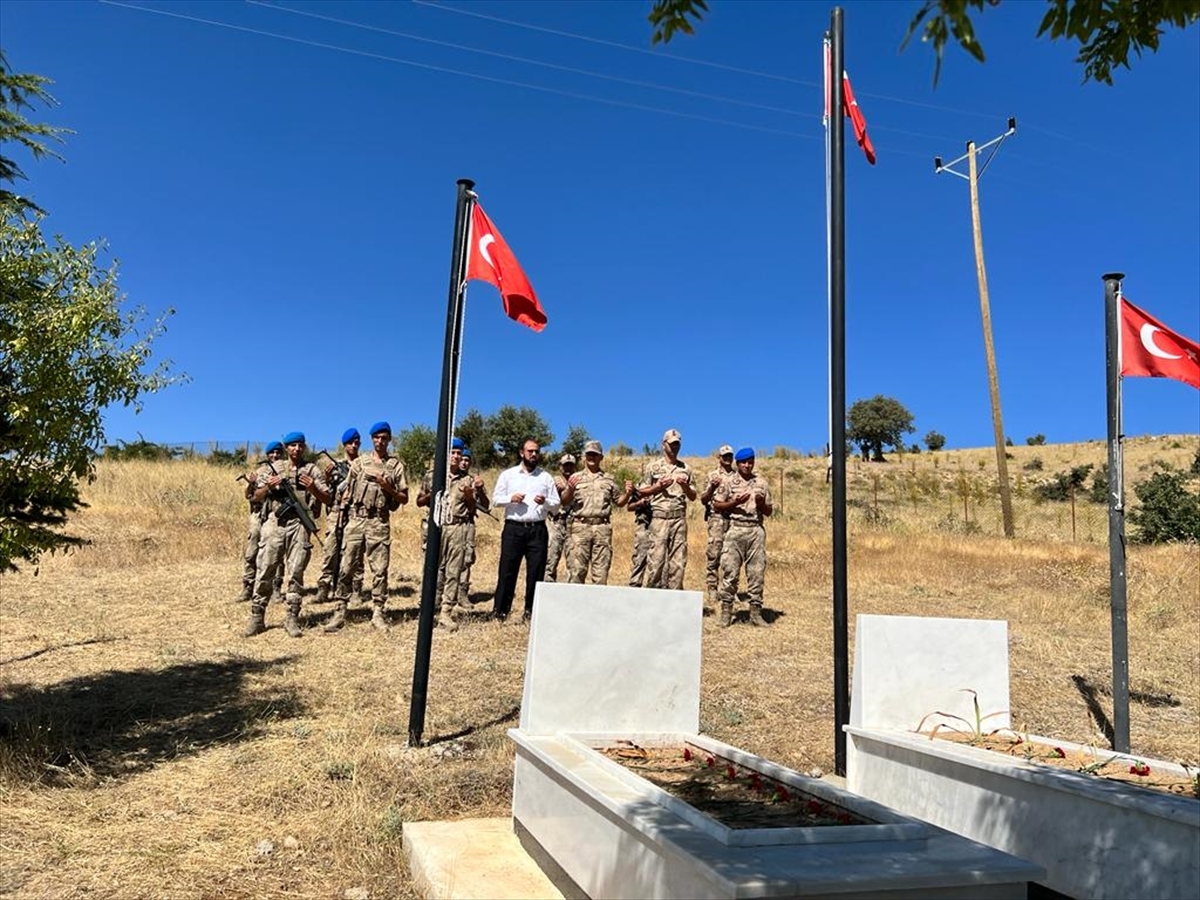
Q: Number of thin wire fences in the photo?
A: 1